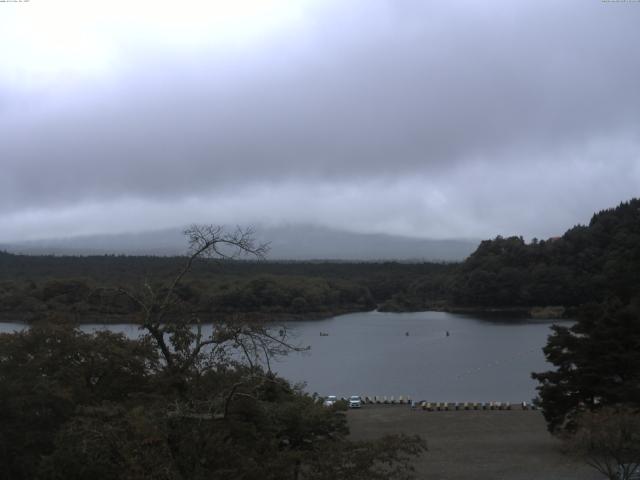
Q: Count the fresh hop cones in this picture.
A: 0